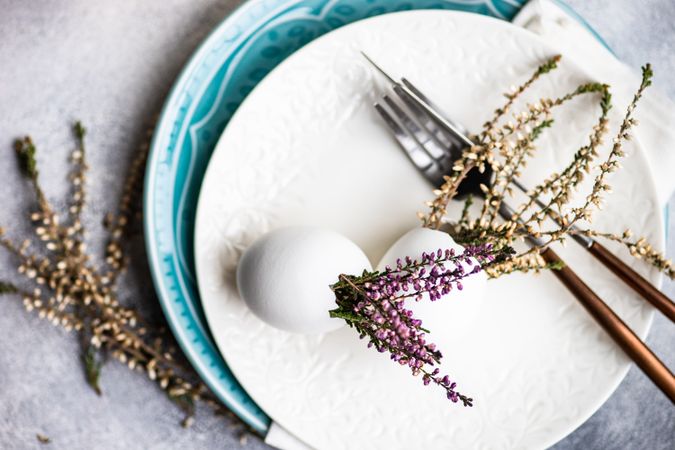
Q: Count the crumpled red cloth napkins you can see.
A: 0